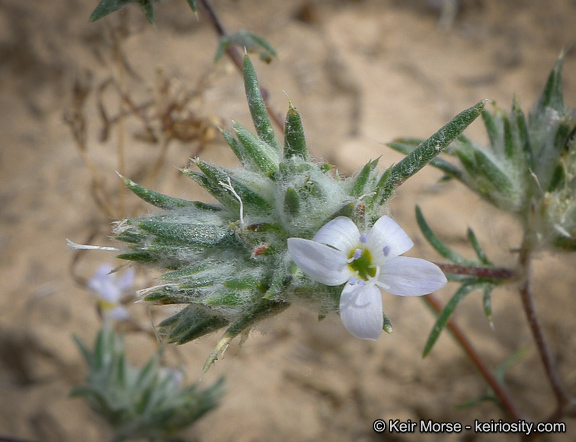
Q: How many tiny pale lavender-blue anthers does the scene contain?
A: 5